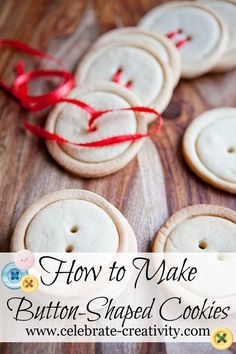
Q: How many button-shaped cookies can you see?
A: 8